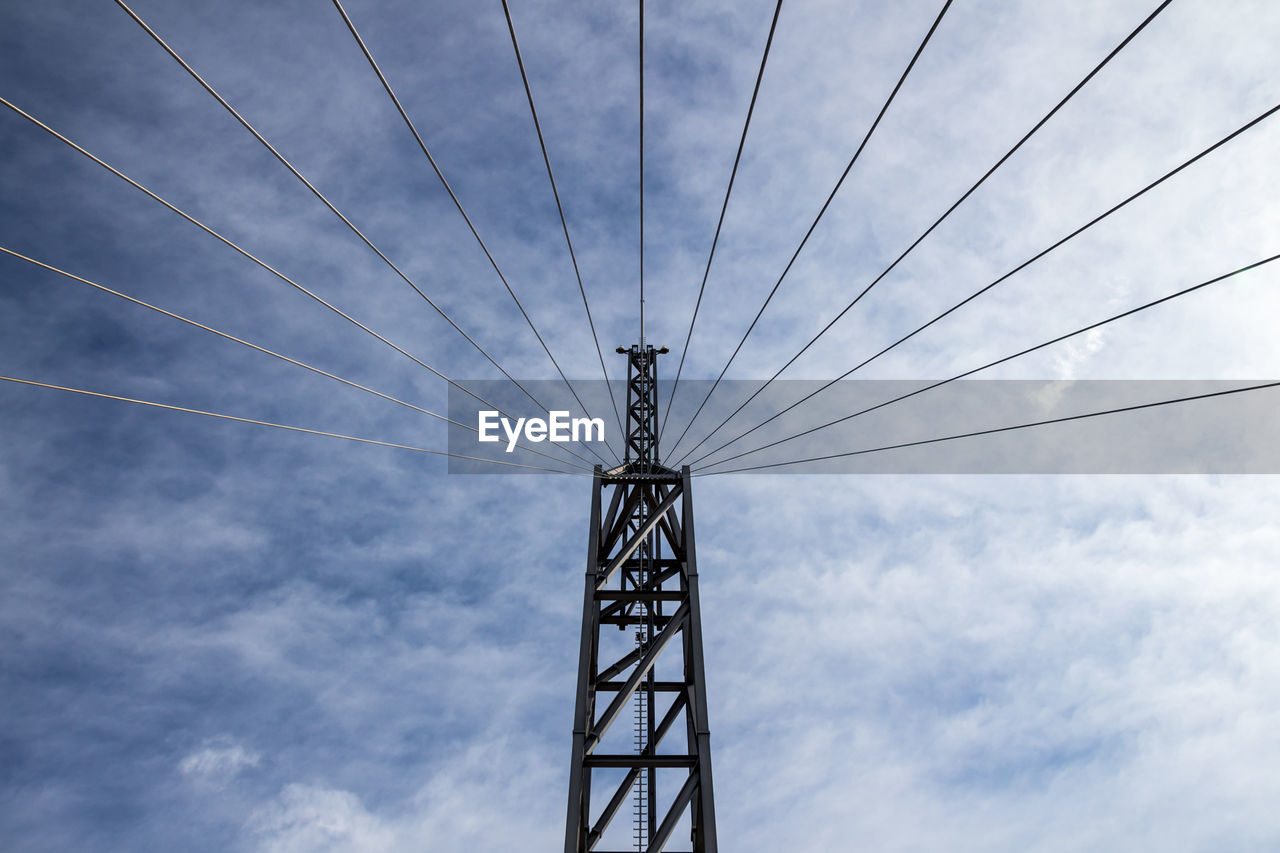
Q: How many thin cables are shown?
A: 13